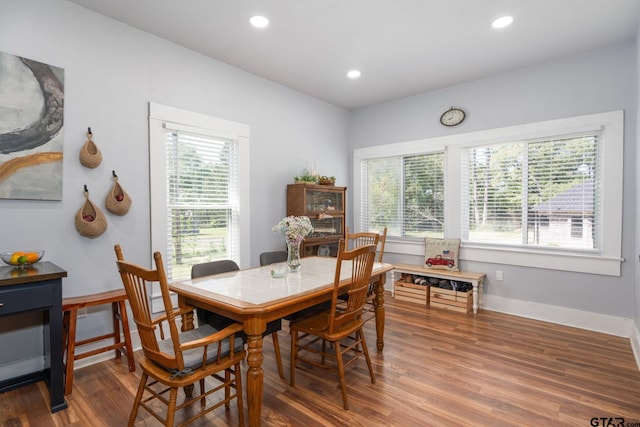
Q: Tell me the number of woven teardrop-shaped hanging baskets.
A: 3